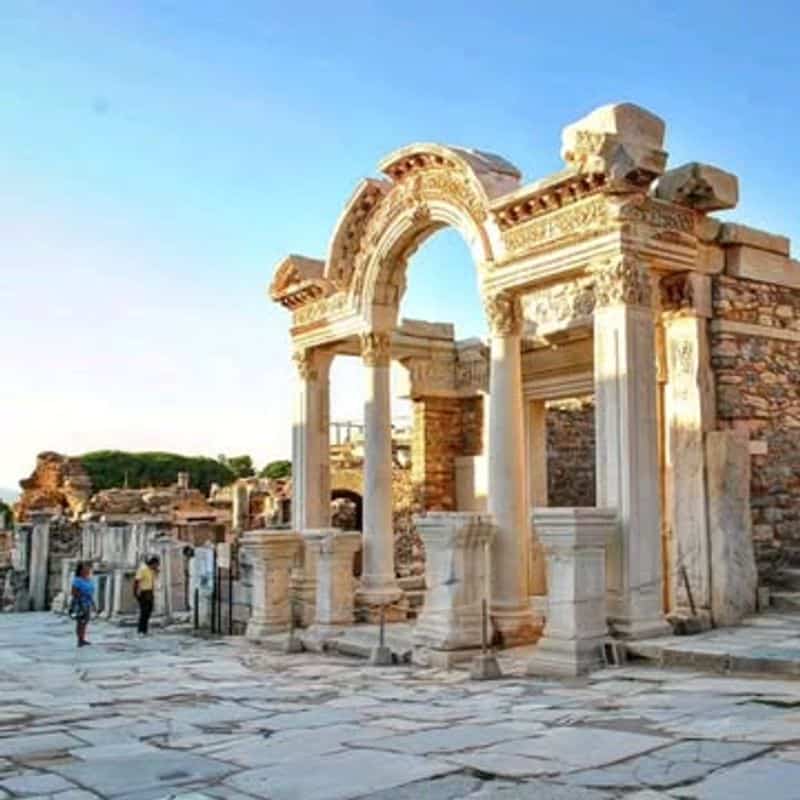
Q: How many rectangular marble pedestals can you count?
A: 4